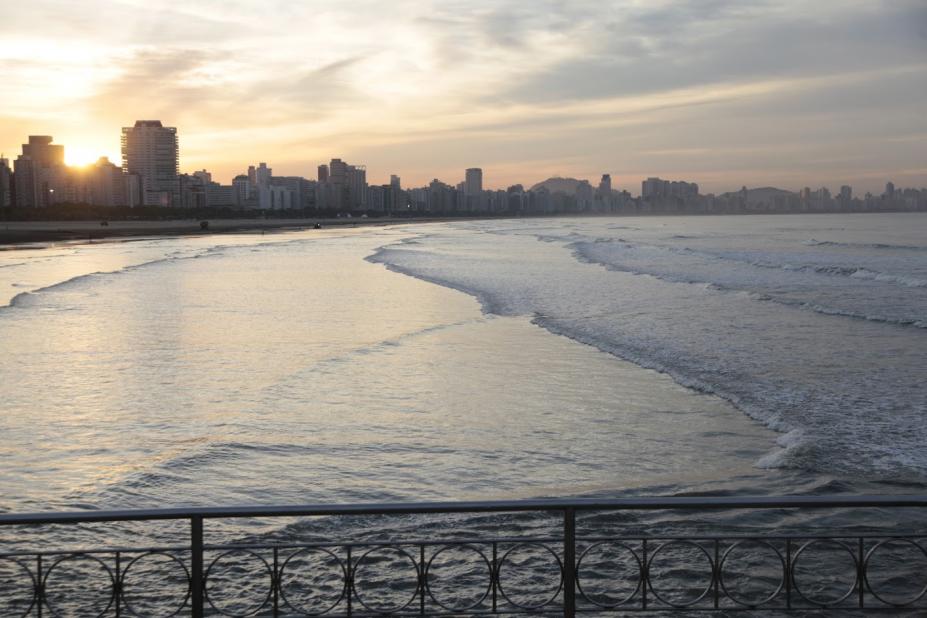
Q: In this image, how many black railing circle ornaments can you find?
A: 13